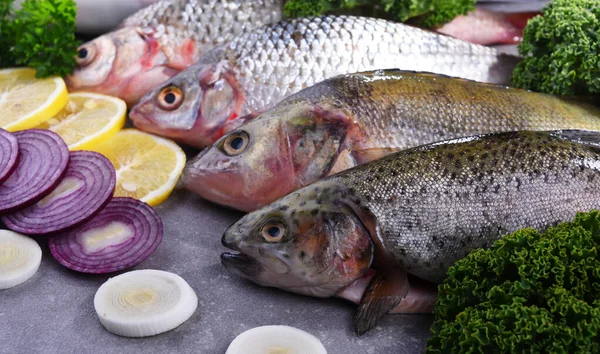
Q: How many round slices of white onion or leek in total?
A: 3